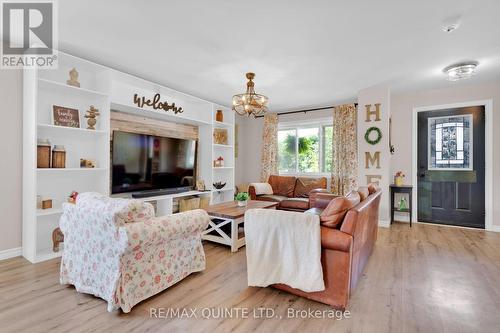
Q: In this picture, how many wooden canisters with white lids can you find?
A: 2